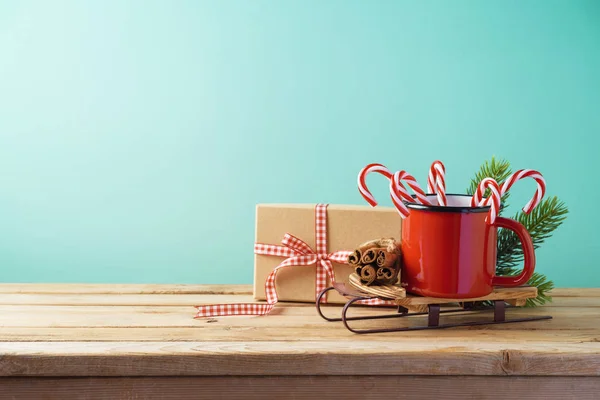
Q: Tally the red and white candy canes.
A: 5